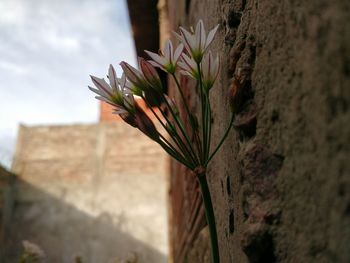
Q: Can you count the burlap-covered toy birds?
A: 0